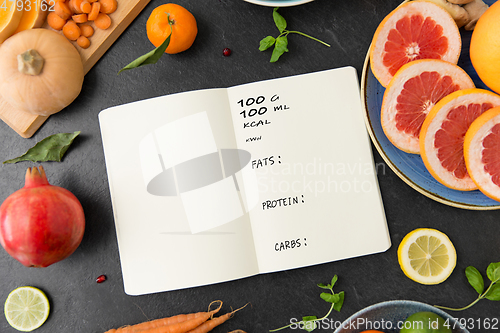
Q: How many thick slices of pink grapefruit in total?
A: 4